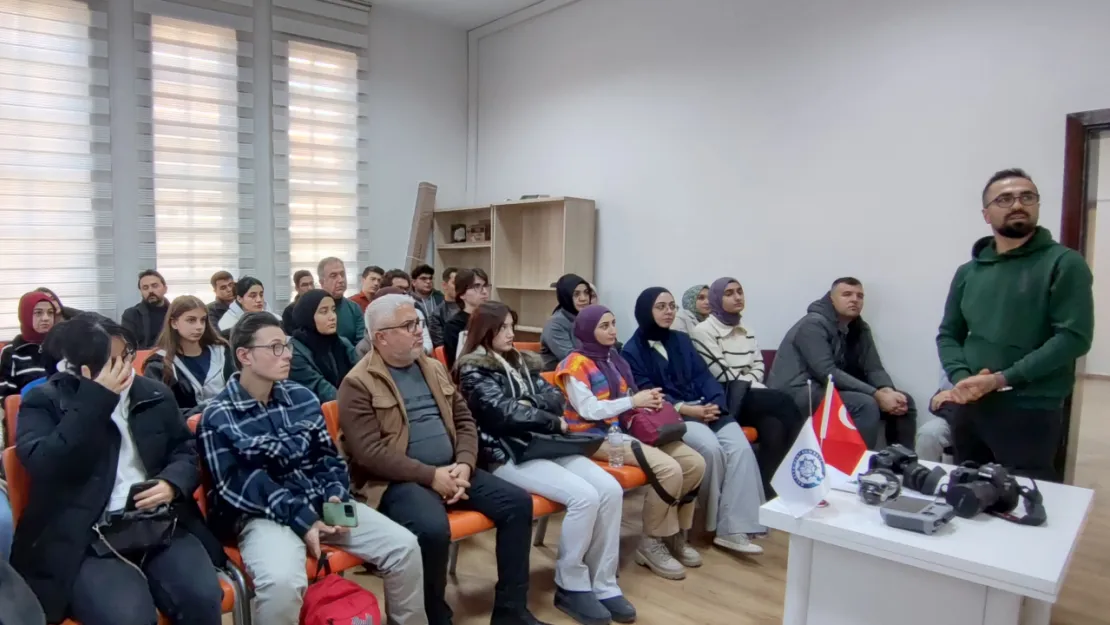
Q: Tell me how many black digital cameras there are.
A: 2